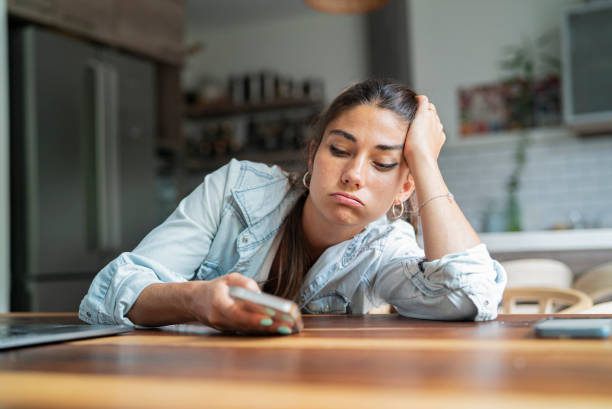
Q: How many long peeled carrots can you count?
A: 0